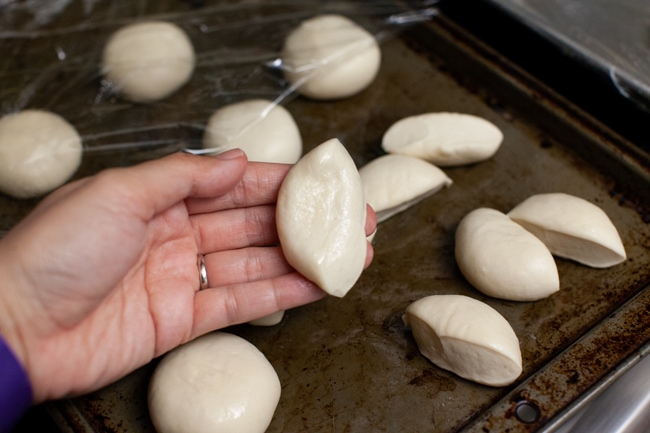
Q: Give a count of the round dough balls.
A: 5